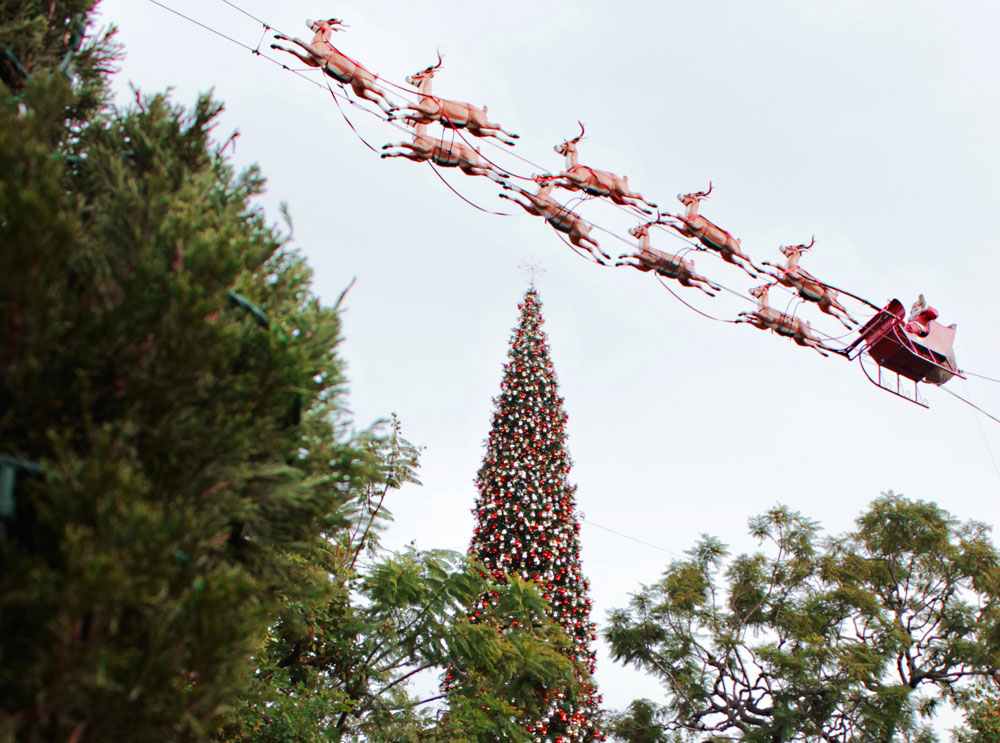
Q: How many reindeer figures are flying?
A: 9